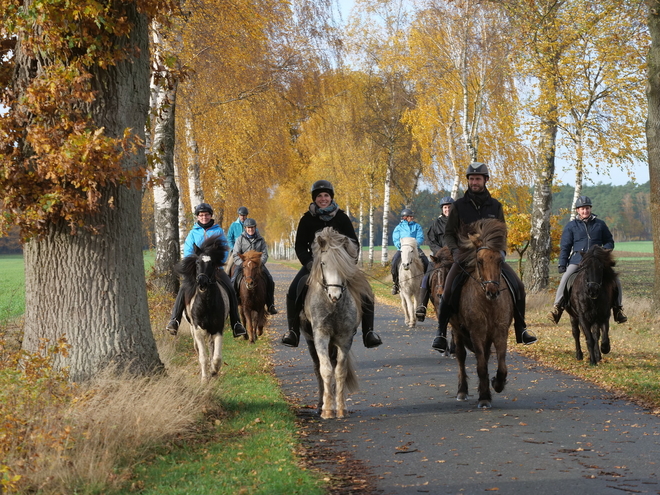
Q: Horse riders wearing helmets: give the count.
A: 8